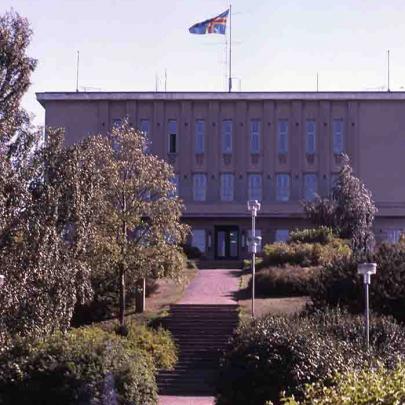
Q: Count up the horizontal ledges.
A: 2